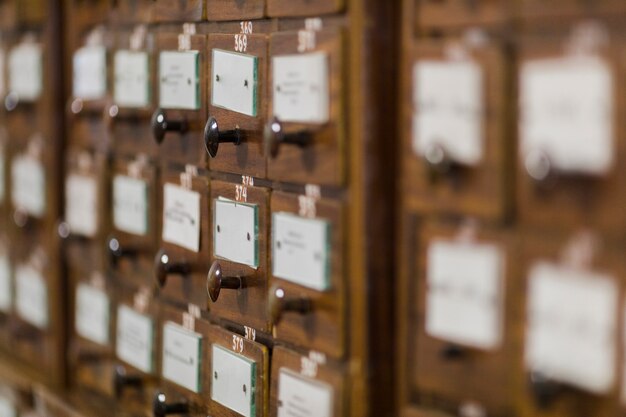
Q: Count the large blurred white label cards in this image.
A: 4